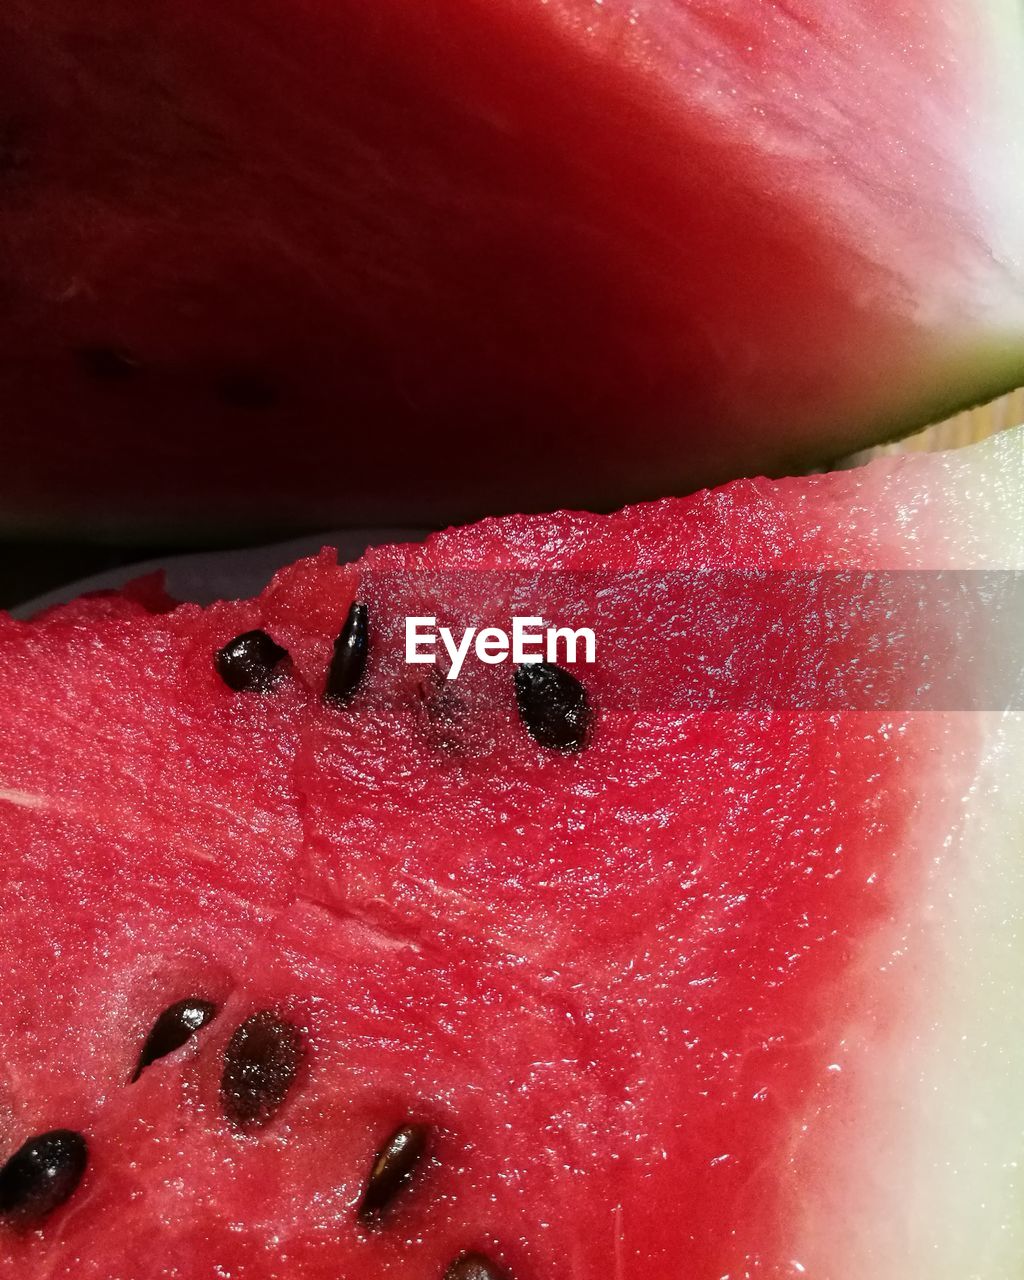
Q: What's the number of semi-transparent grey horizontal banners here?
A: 1